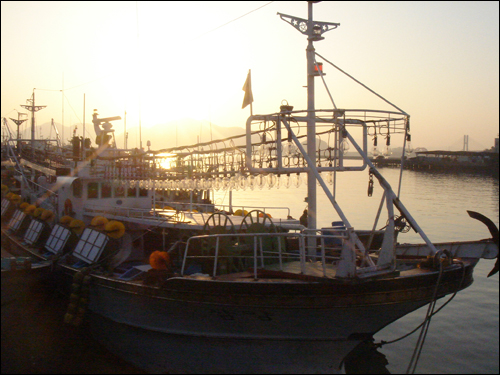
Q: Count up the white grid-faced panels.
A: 5